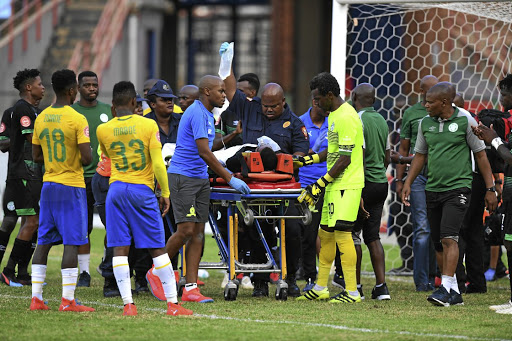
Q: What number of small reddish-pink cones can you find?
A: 0